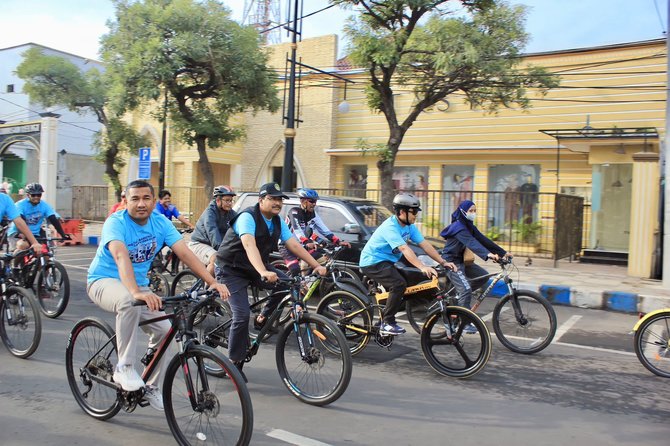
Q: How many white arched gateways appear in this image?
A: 1